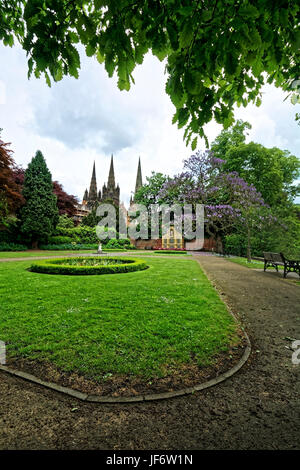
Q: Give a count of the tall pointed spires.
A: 3